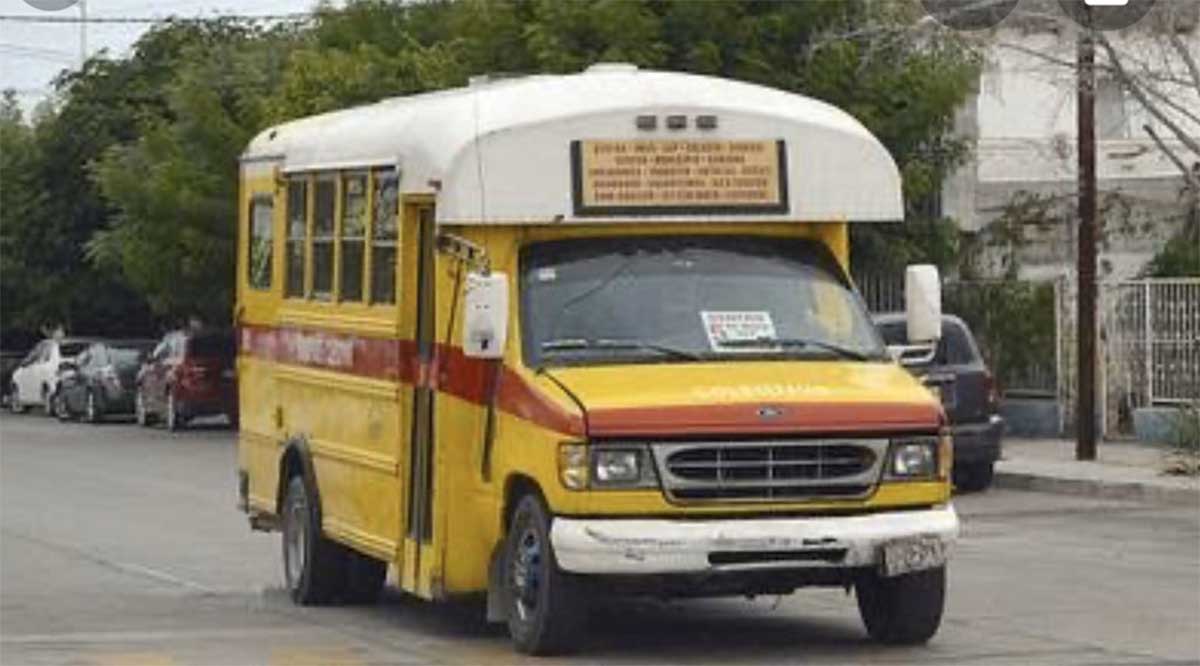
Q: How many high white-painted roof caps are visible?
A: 1